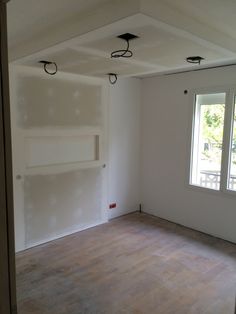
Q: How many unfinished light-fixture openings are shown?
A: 4